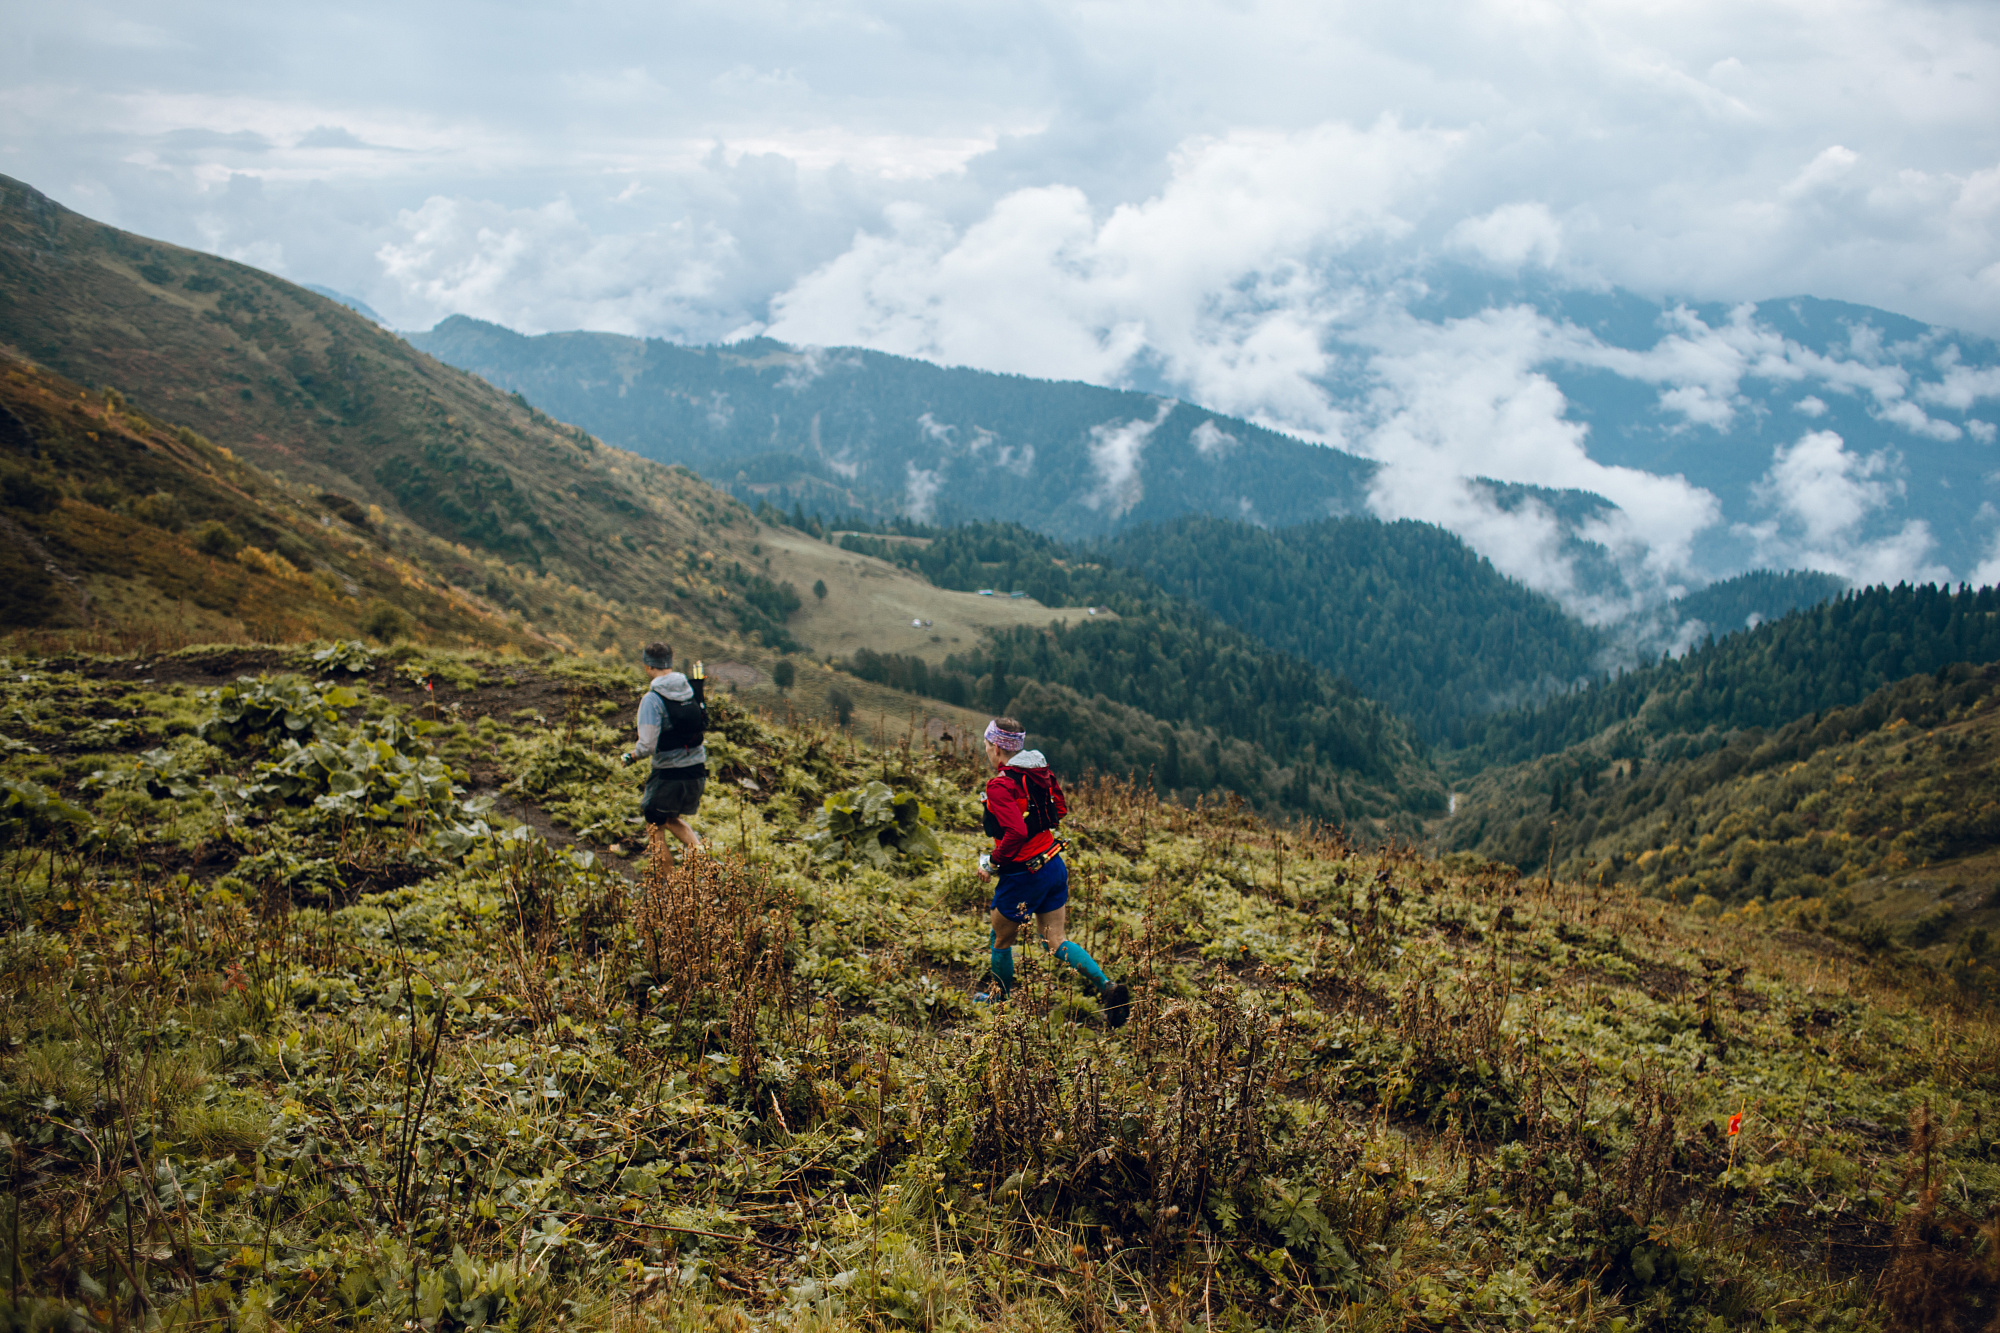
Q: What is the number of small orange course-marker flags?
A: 2